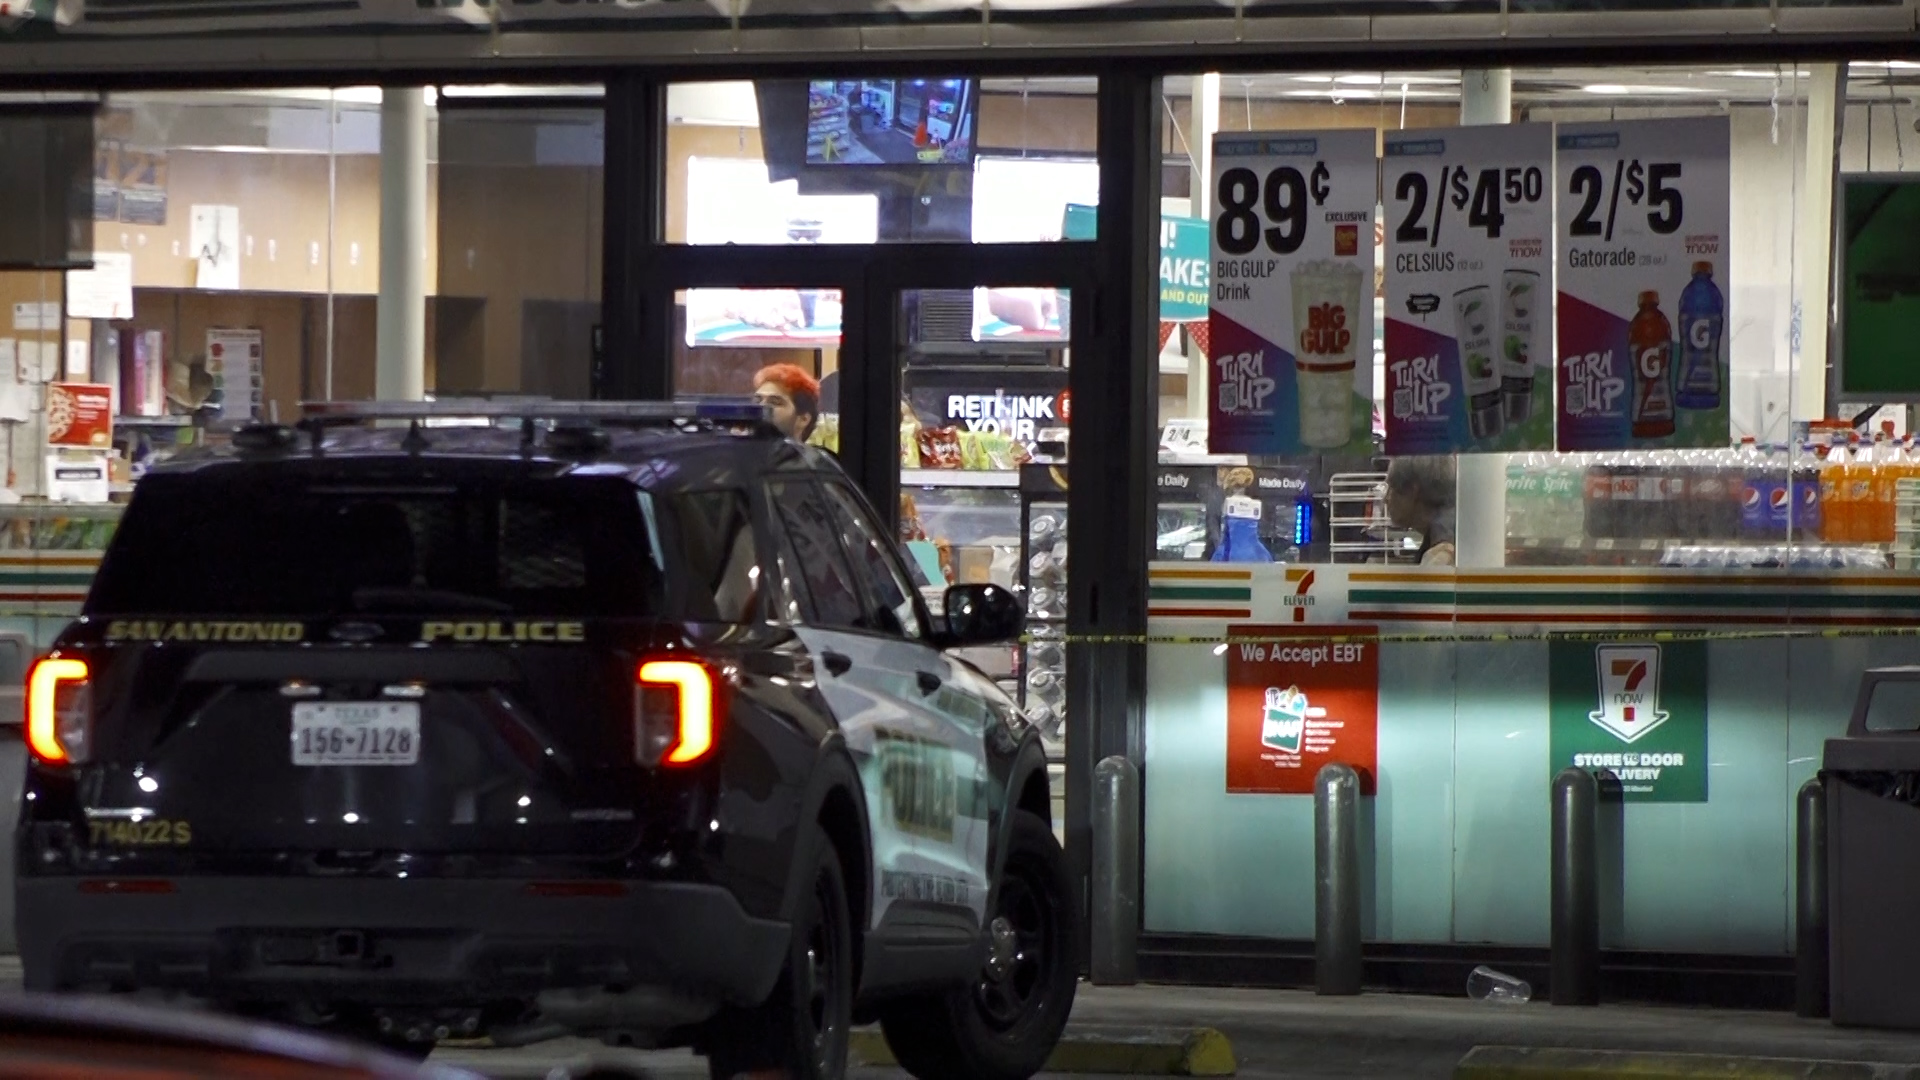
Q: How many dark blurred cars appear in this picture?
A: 1